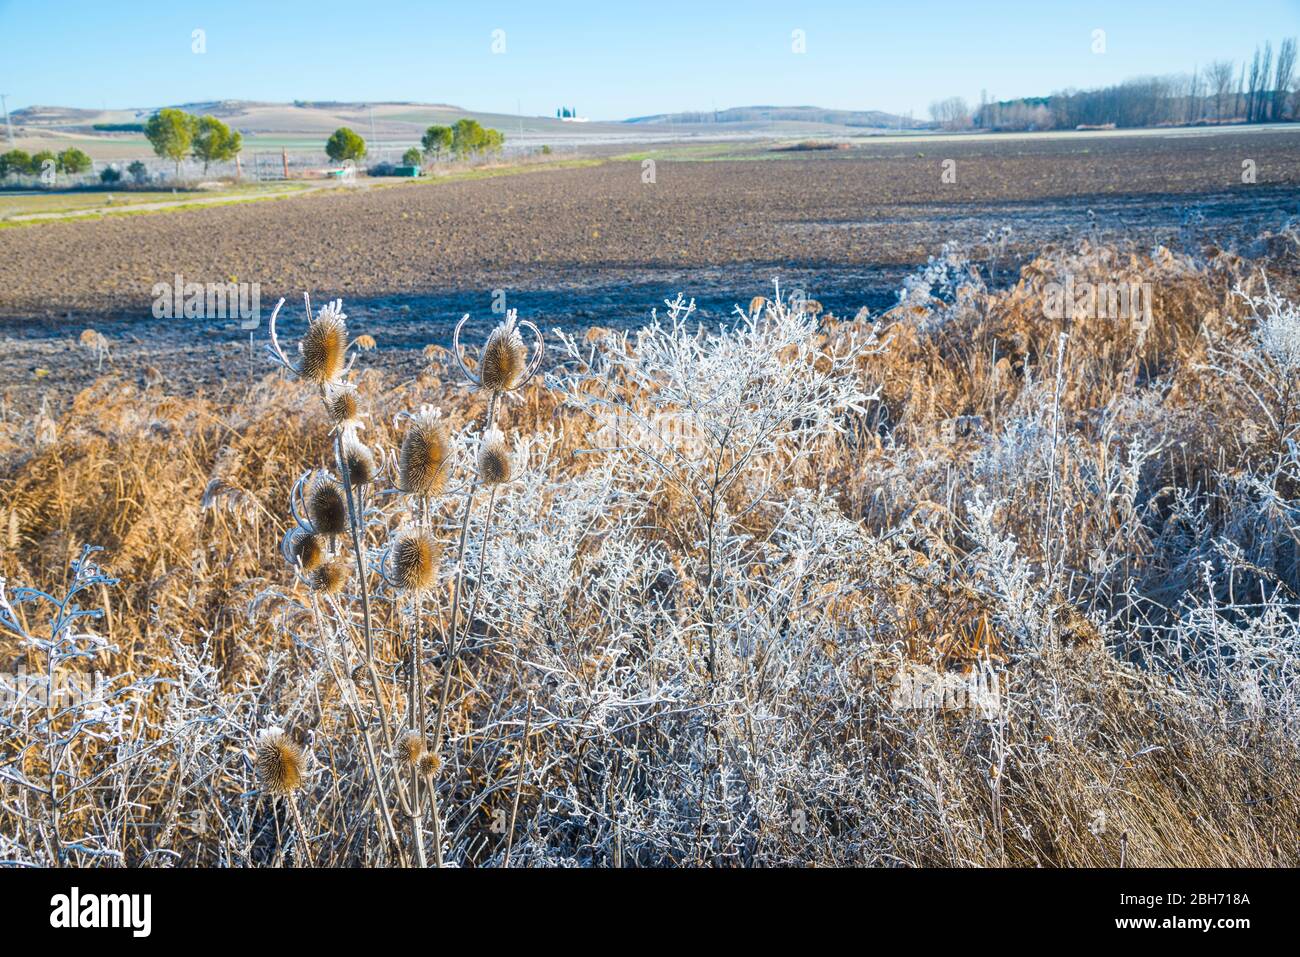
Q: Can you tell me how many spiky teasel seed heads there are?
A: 13